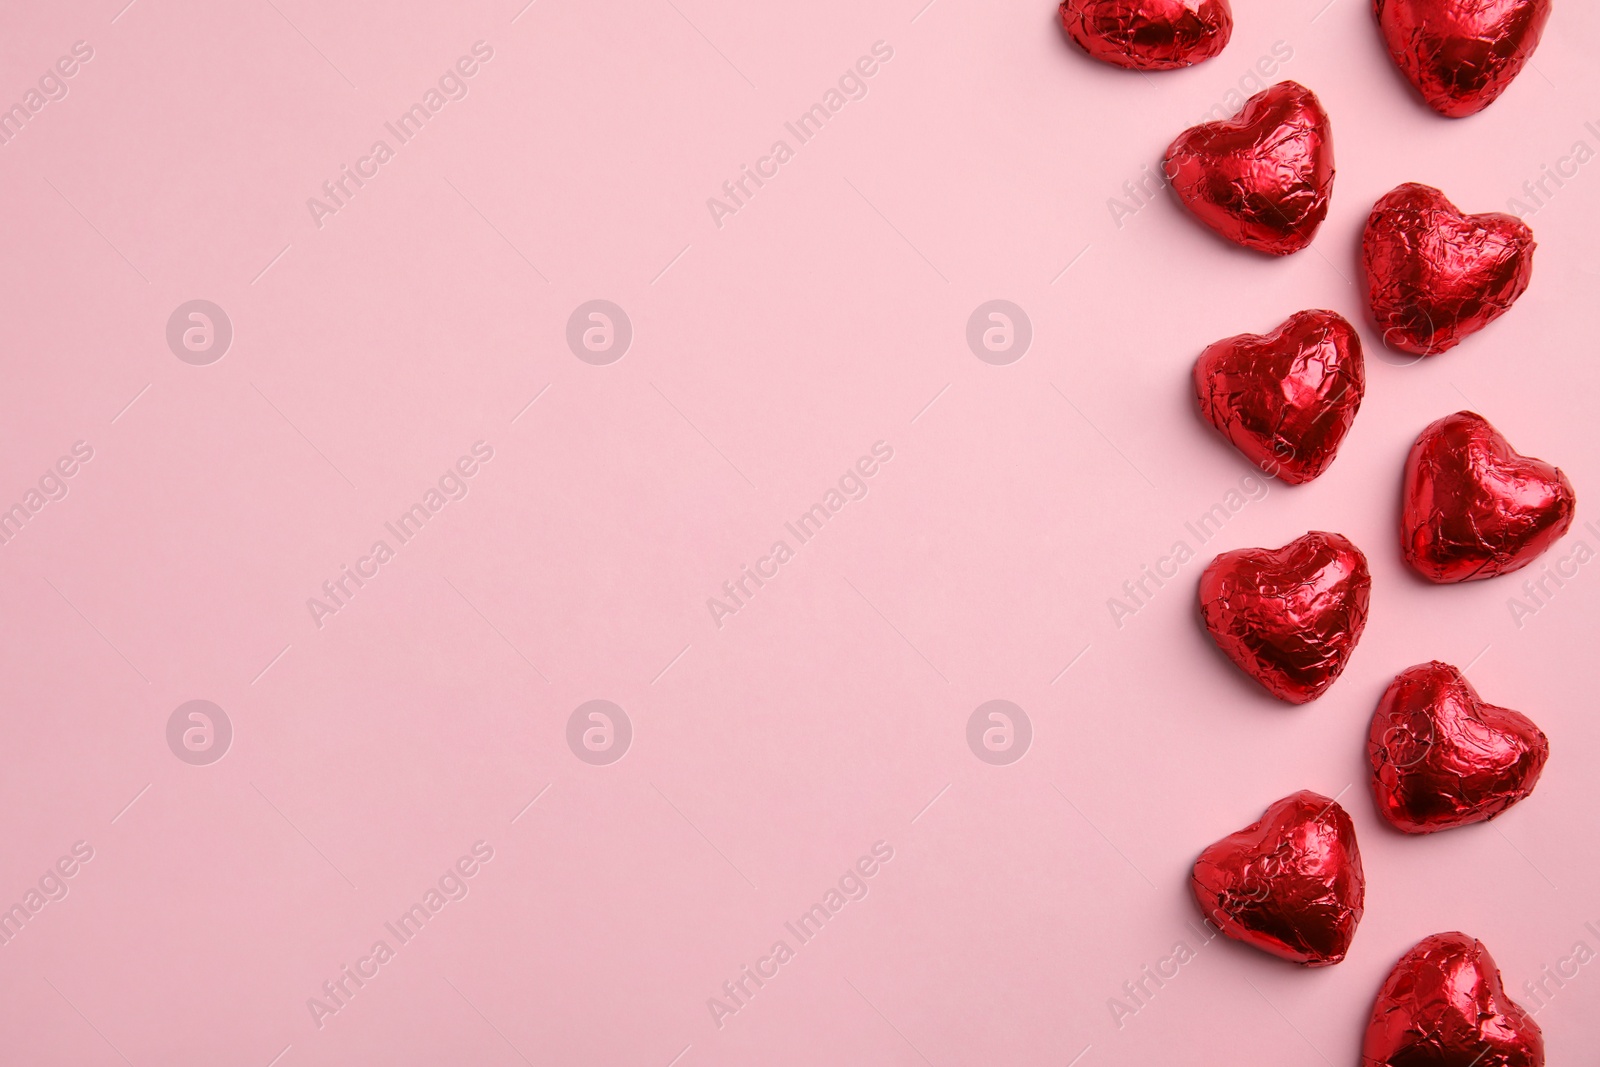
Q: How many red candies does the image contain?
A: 10